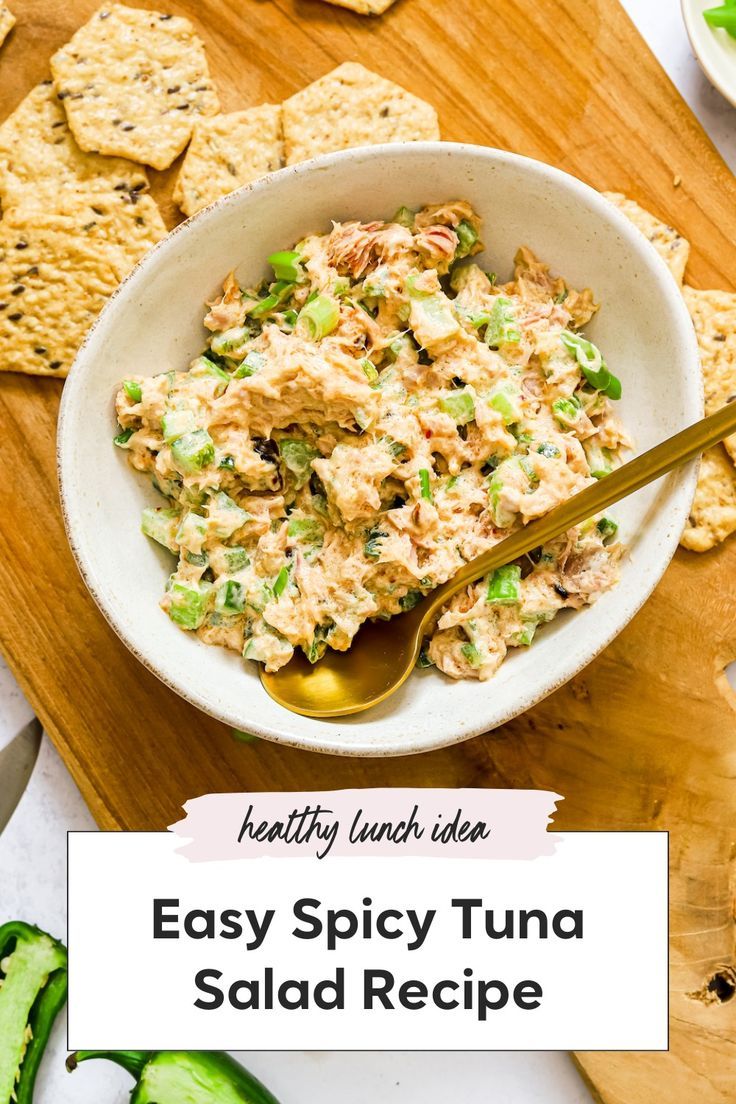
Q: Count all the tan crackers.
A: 10